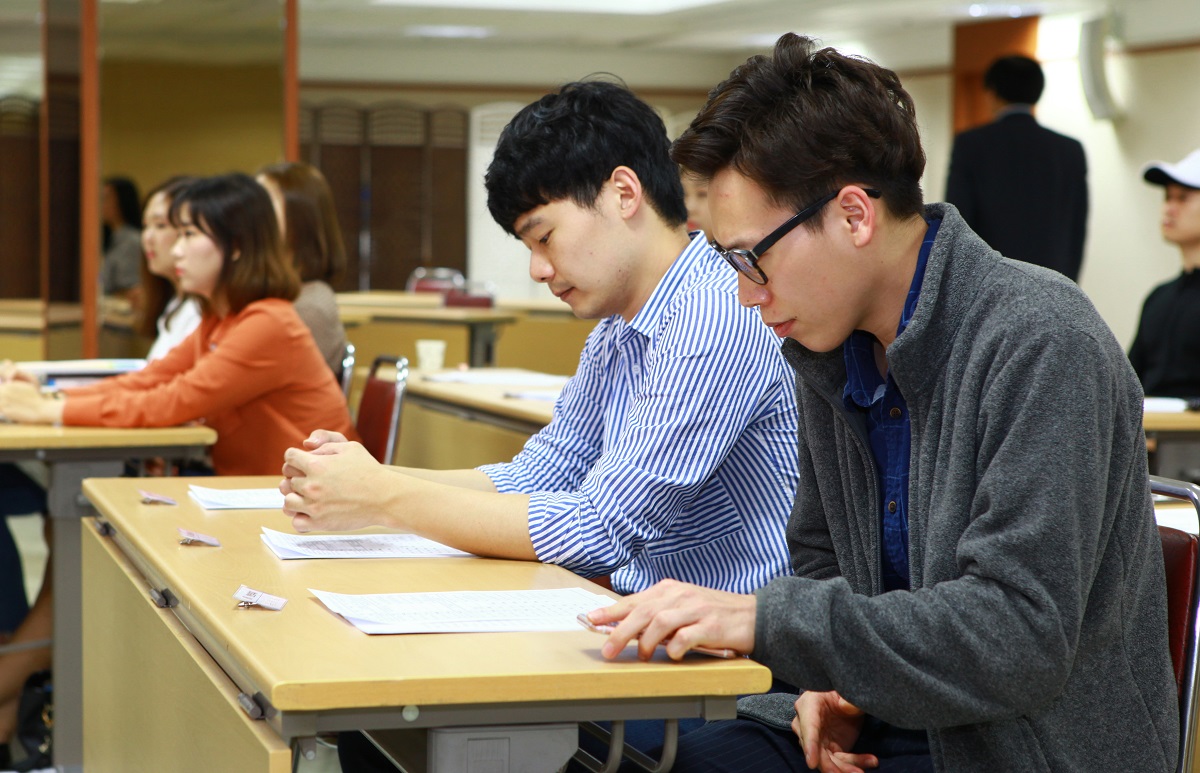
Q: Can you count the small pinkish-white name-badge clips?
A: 3